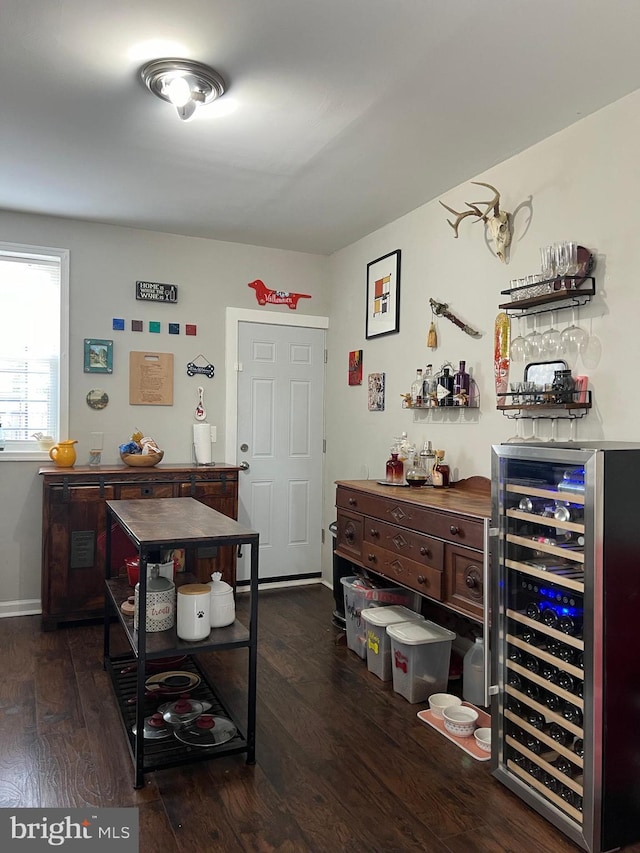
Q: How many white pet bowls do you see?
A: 3